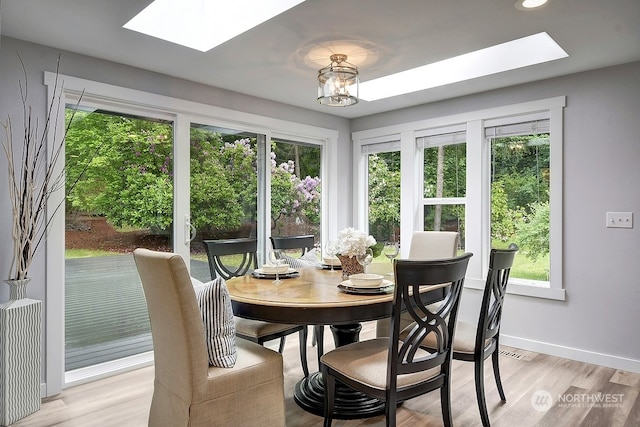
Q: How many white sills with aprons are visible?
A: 1